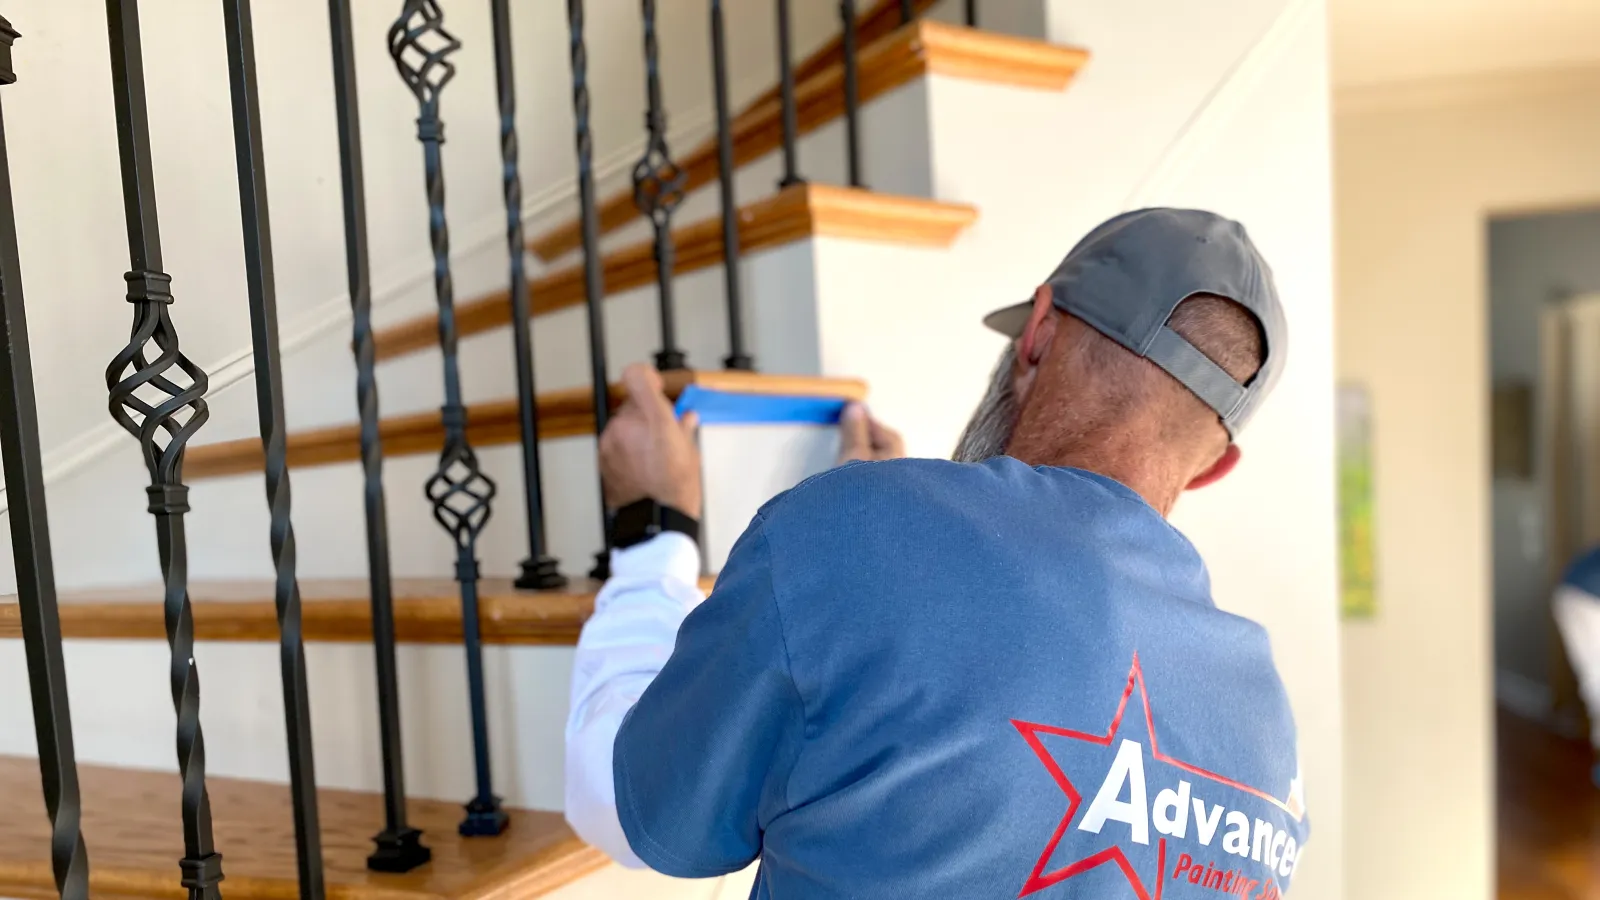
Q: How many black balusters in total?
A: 13